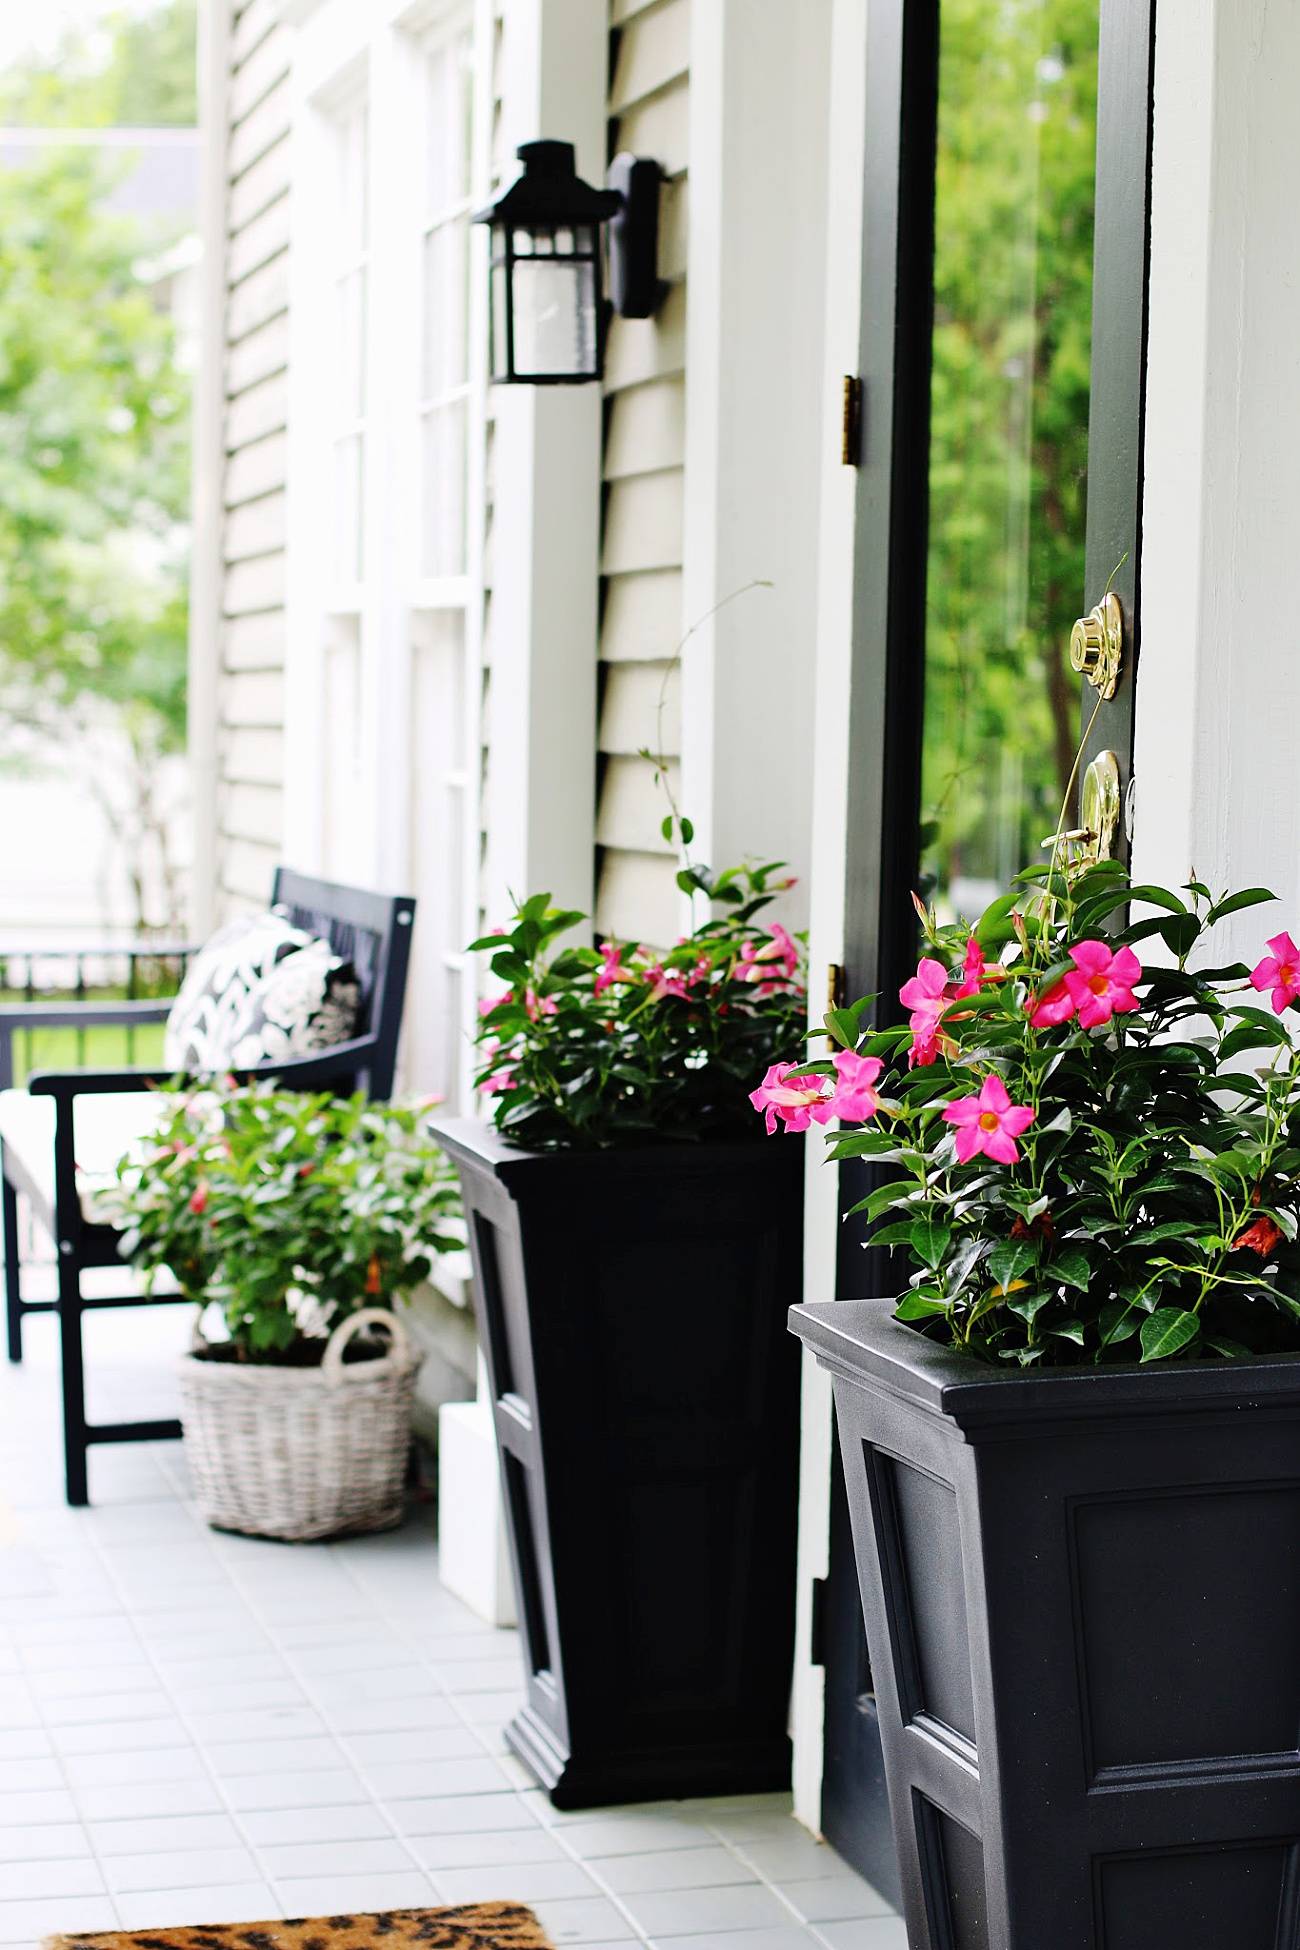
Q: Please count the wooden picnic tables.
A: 0